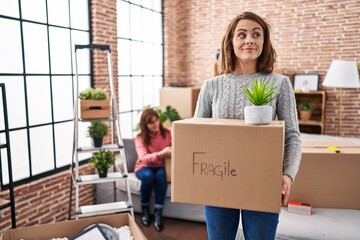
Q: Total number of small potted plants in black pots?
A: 2